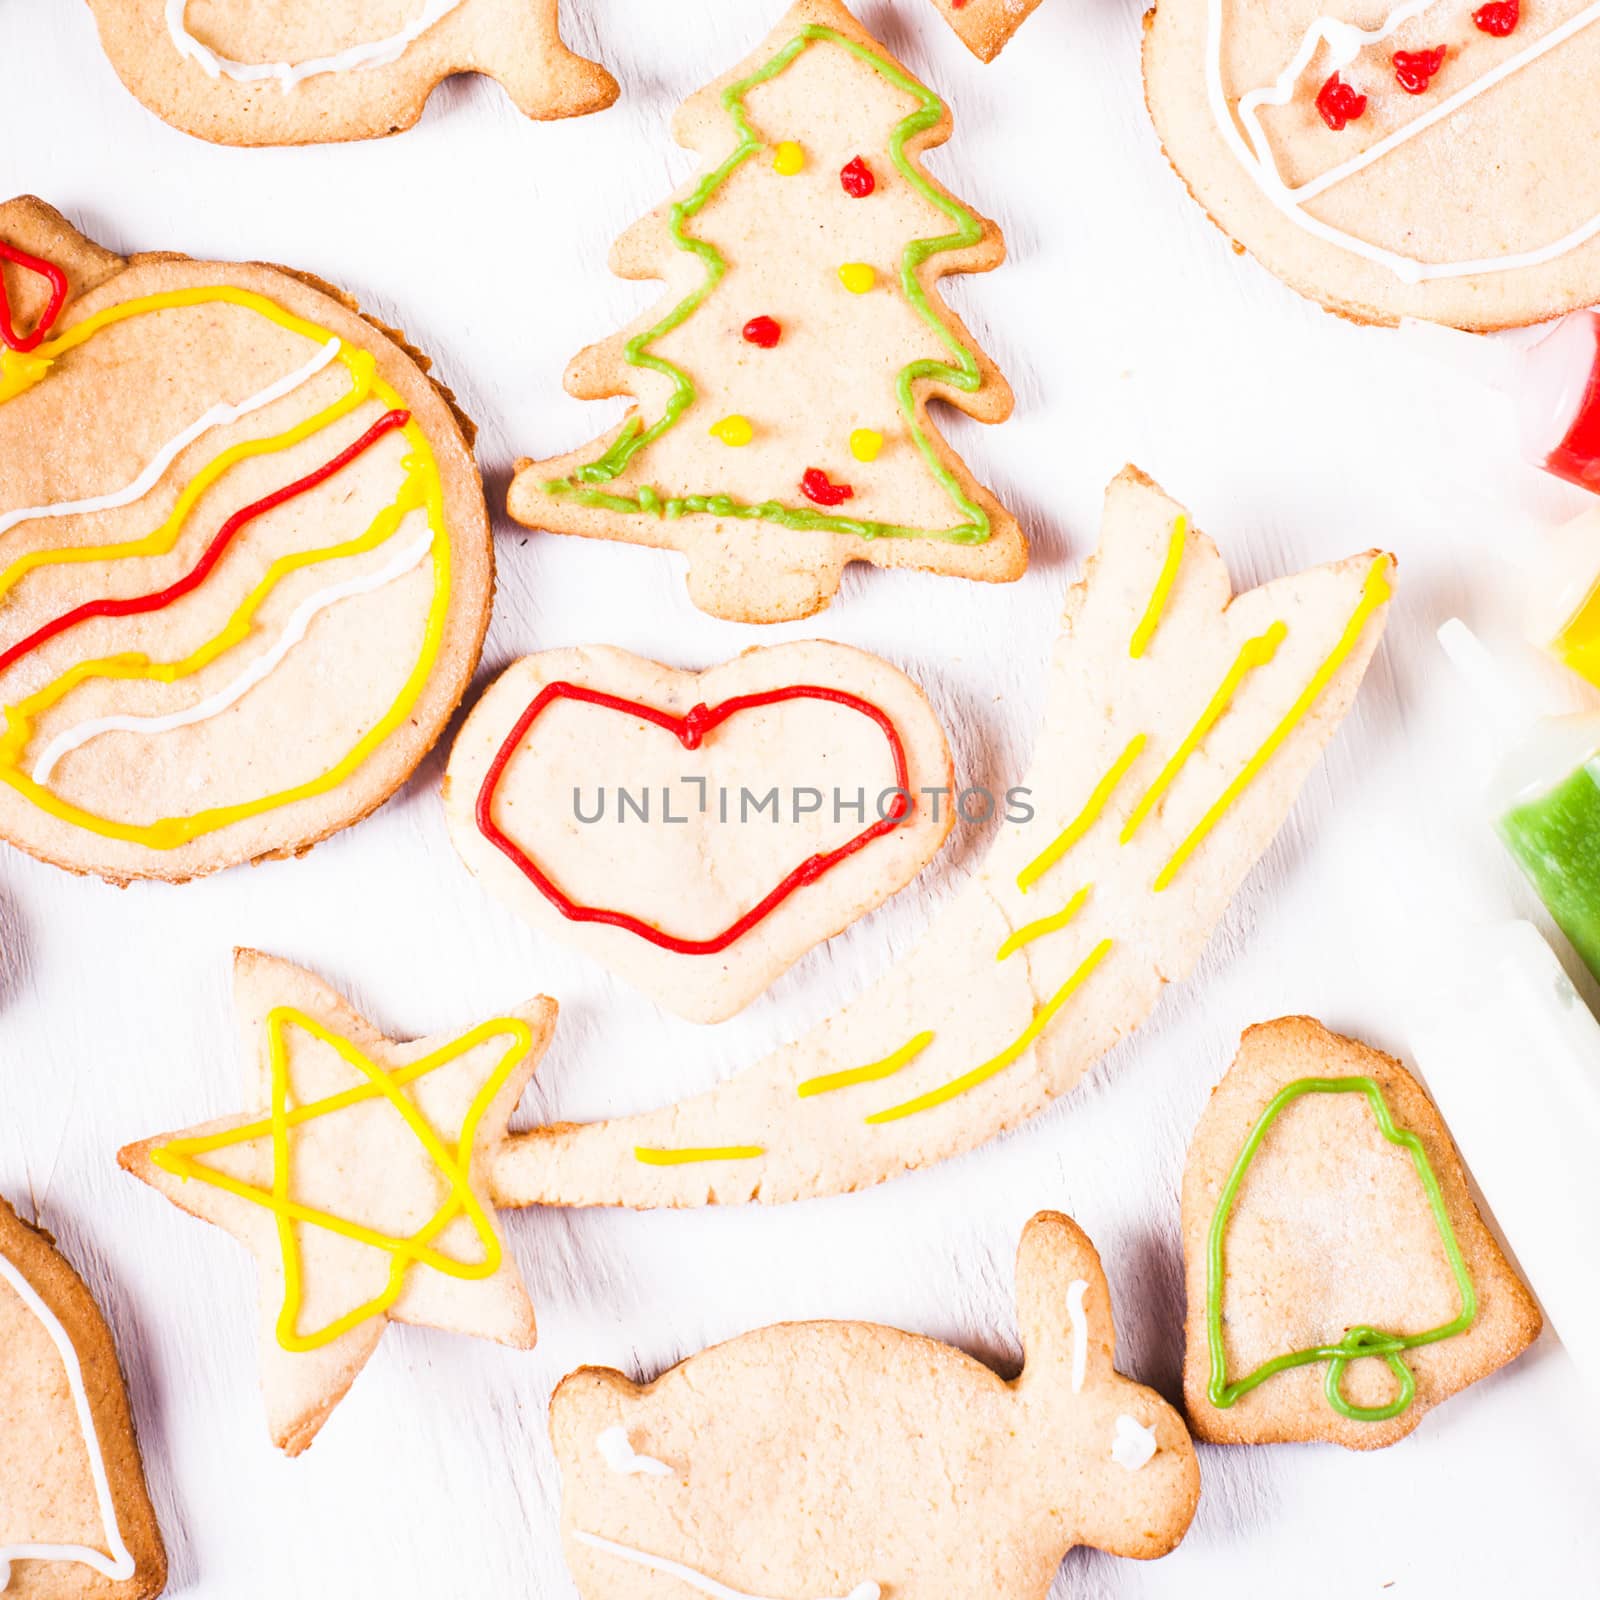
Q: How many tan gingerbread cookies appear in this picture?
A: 10